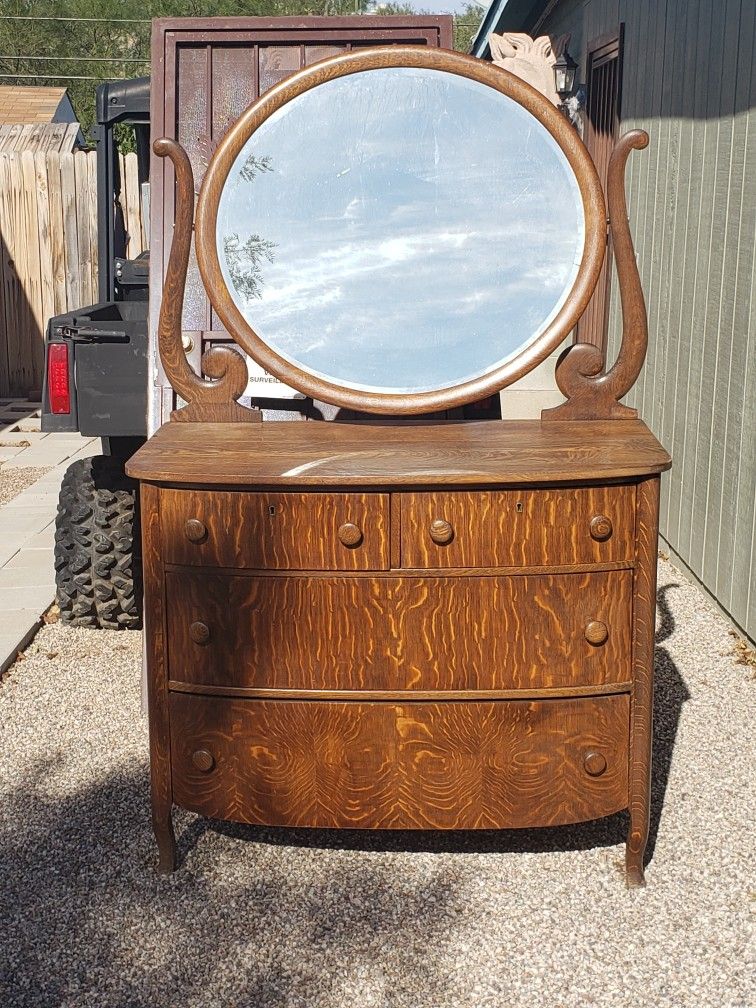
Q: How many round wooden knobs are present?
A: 8